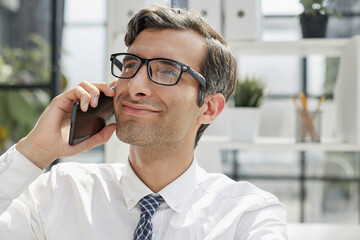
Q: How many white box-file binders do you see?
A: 3